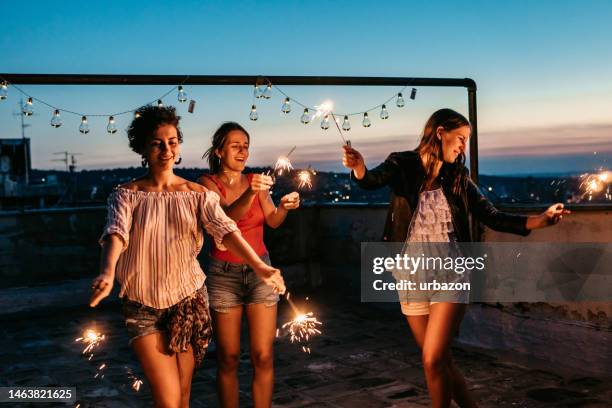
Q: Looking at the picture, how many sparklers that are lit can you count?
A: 6